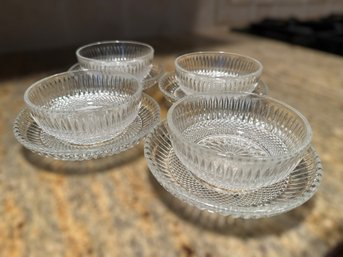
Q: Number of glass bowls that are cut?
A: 4